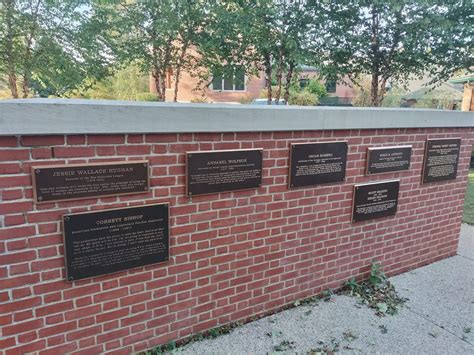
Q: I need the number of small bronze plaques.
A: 7